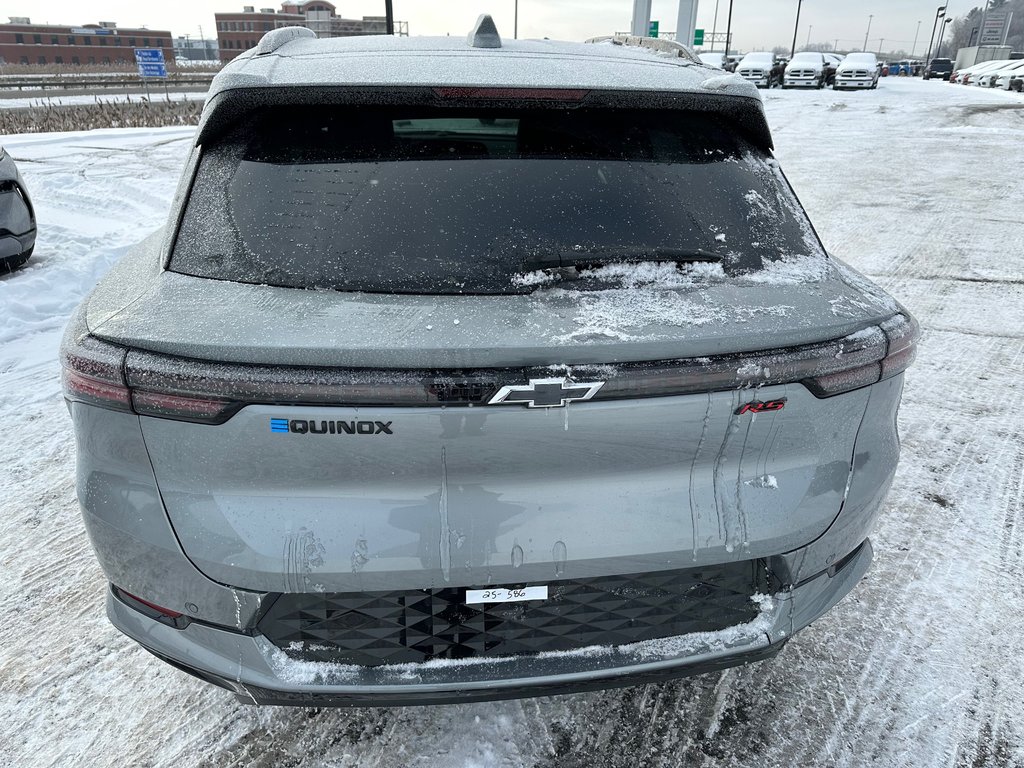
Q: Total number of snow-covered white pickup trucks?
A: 3